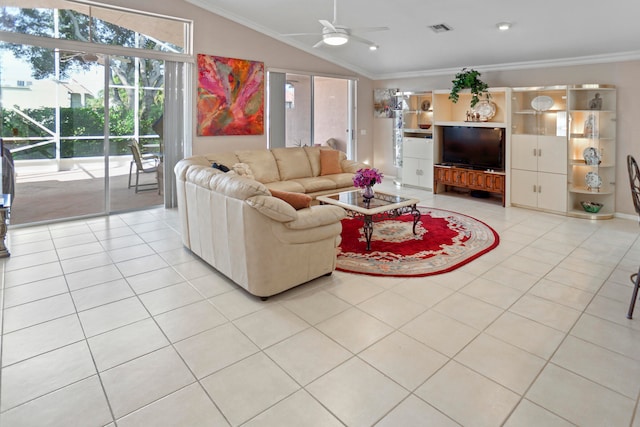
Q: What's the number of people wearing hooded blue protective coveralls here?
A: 0